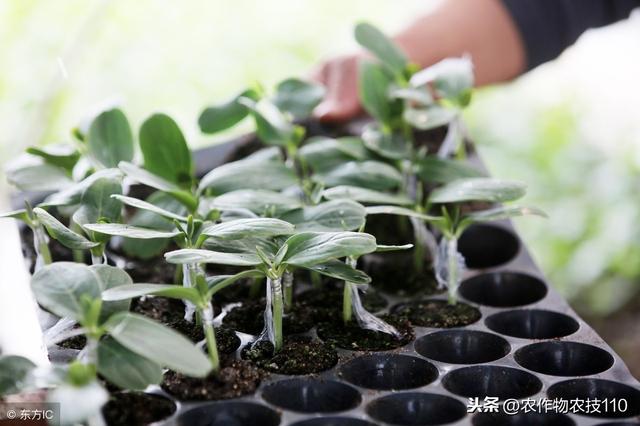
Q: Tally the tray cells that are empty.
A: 14